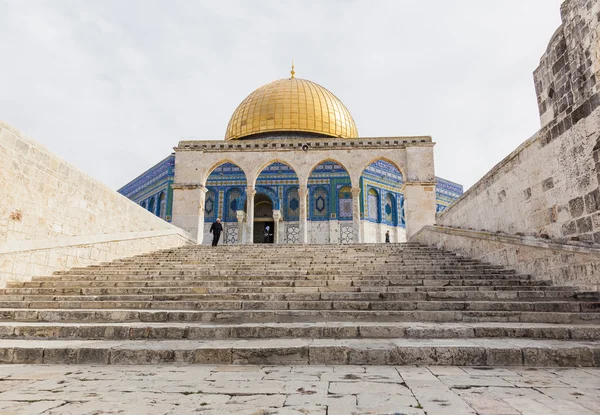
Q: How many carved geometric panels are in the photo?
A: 3